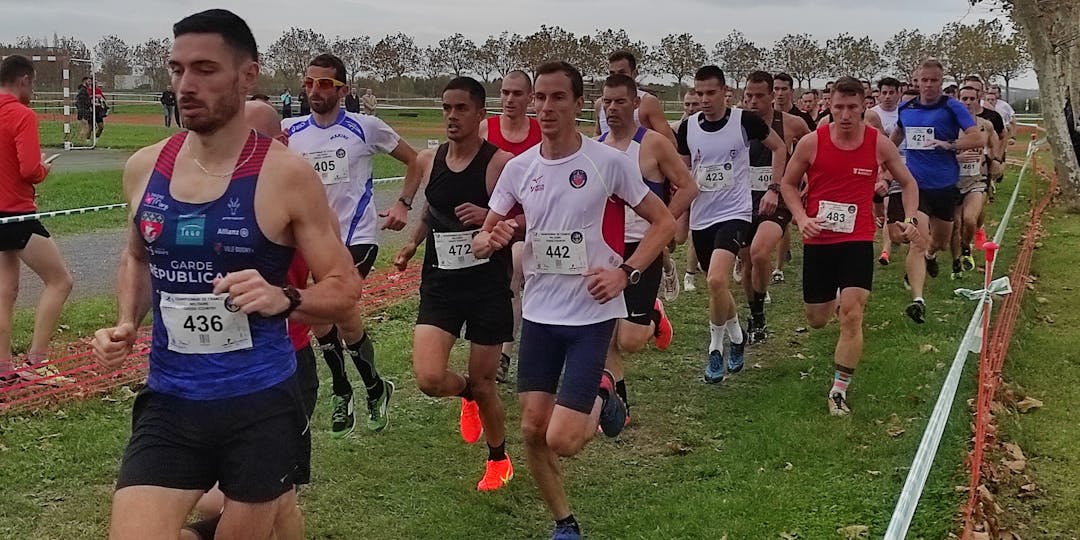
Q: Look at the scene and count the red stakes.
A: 2